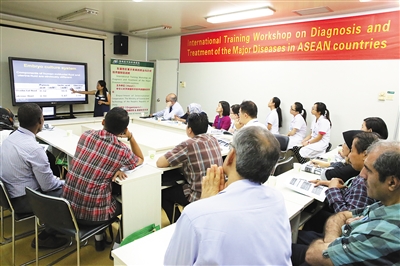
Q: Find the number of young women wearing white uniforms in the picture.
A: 3